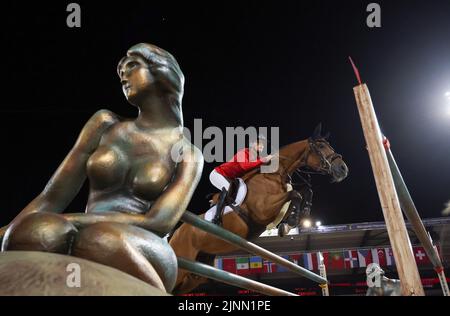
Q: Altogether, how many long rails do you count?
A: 3